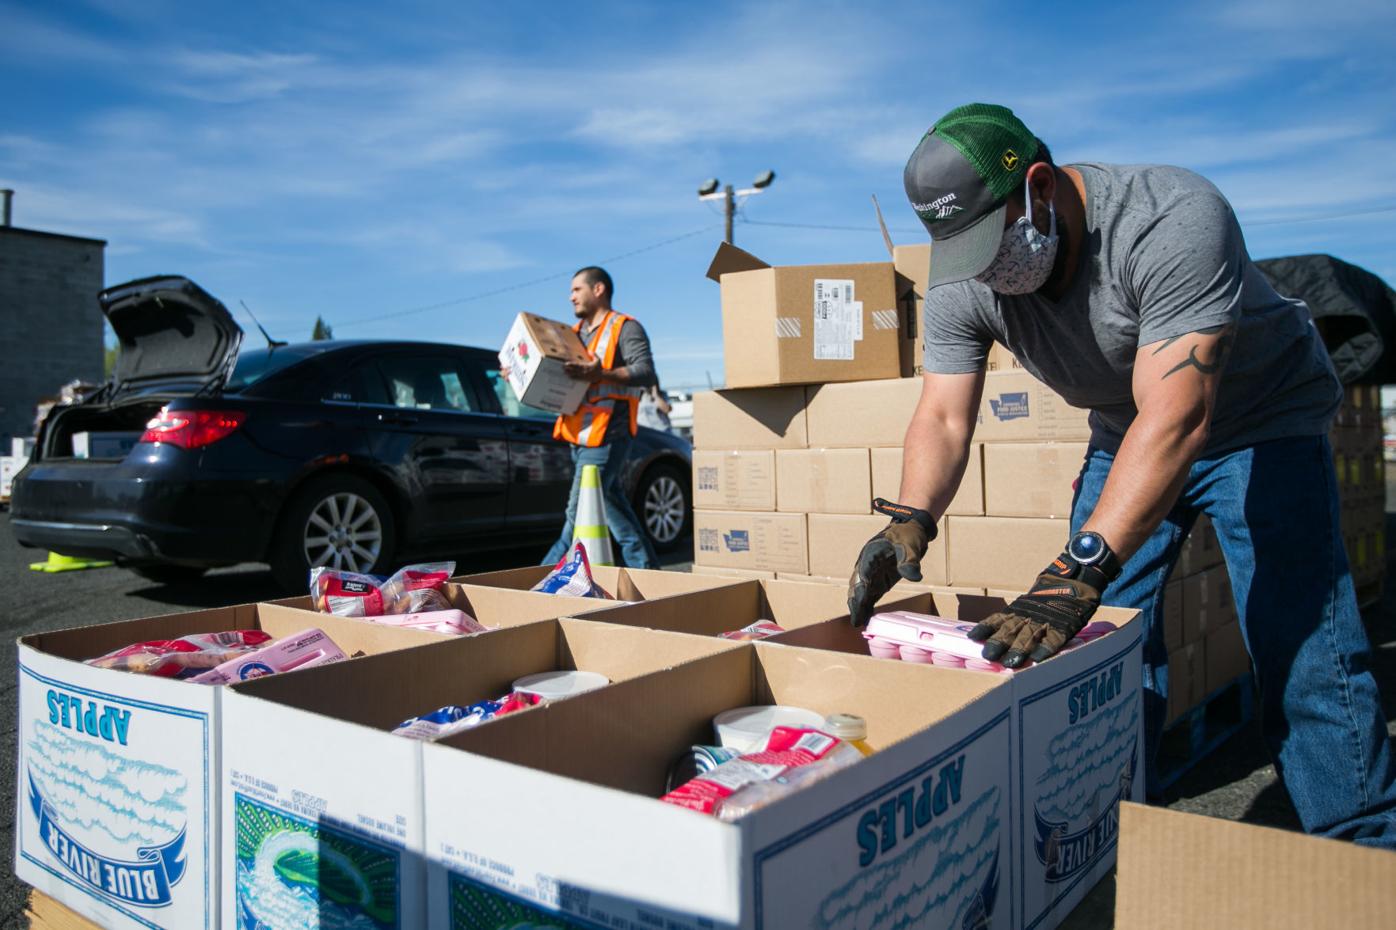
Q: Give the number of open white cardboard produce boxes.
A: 7